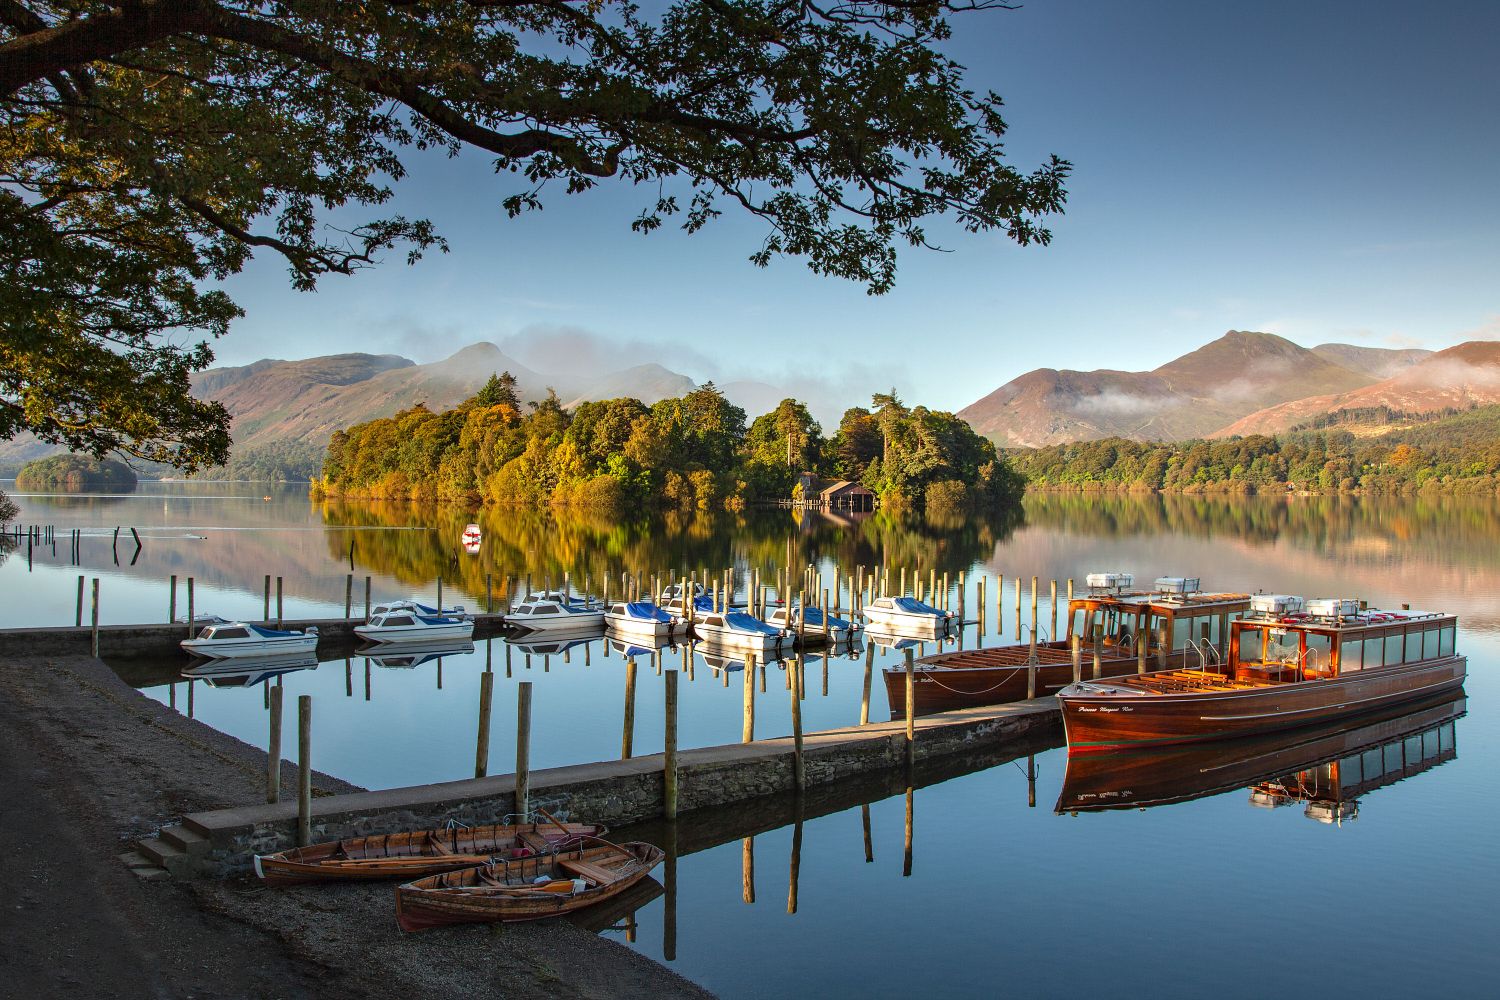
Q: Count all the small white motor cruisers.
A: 12